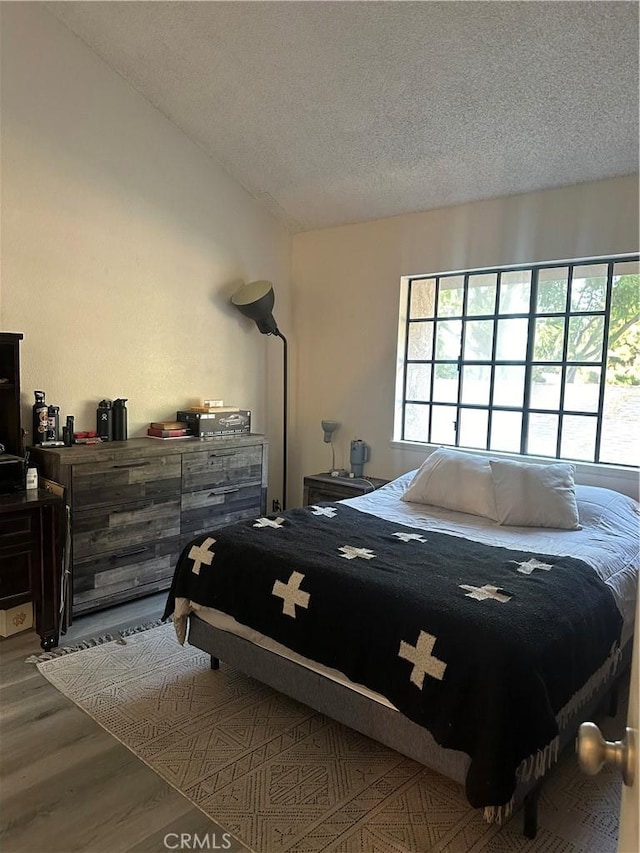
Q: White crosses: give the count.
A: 9